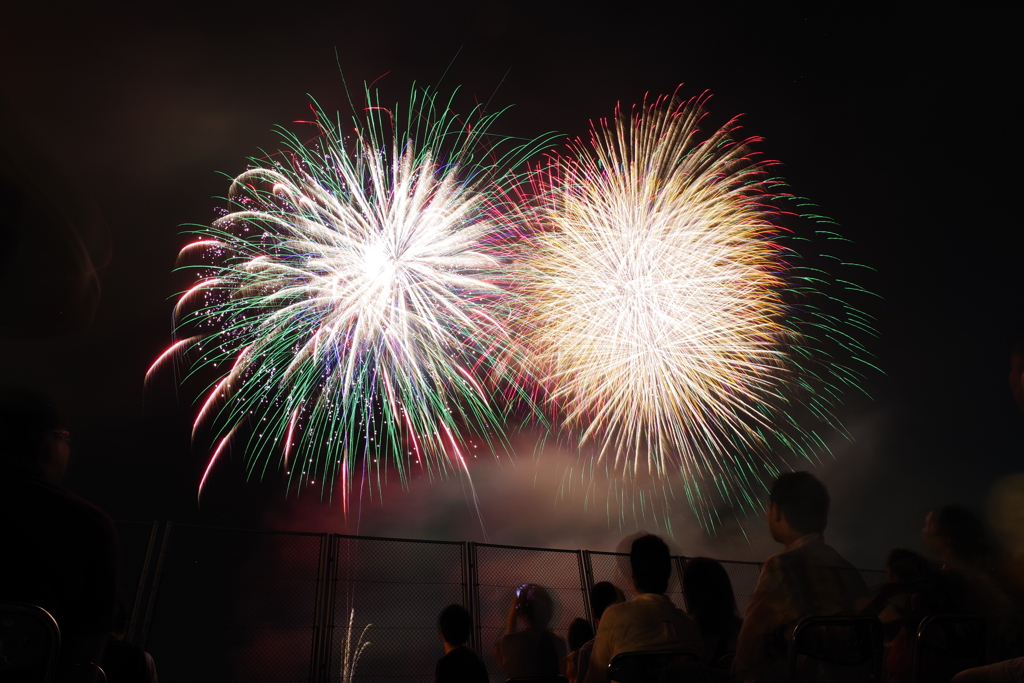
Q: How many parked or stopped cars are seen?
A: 0